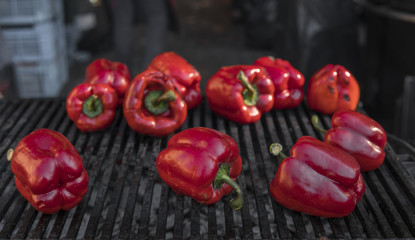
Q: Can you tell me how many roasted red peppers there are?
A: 11